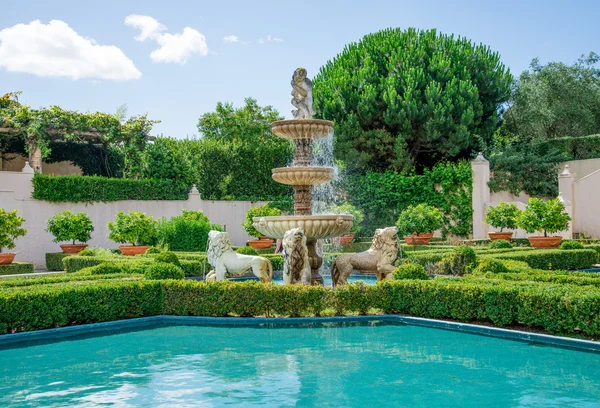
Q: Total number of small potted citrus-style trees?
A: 8